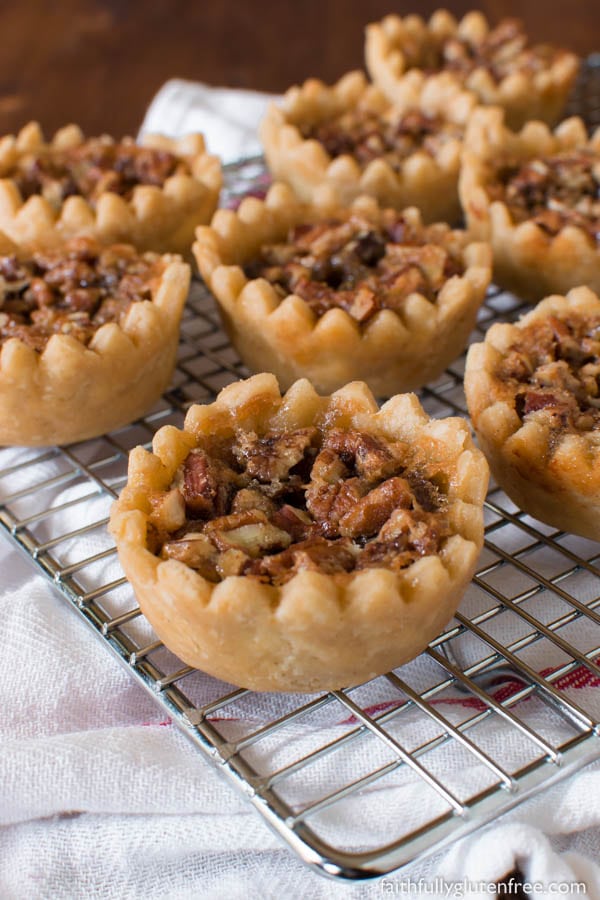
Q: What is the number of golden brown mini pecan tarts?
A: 8